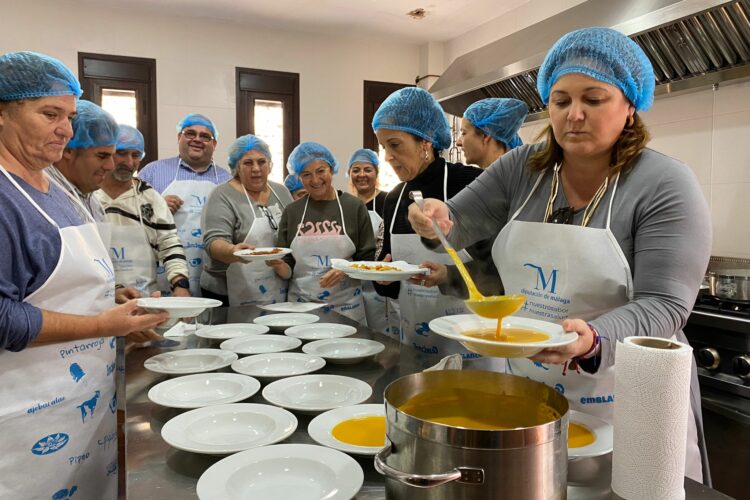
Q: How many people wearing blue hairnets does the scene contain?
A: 11